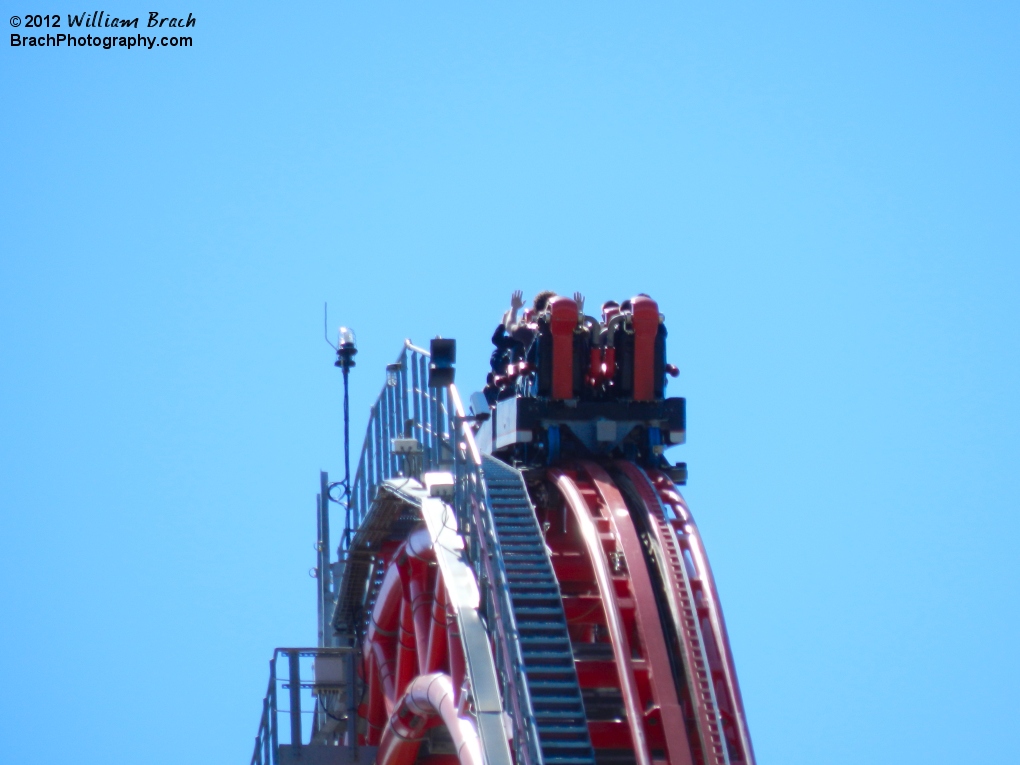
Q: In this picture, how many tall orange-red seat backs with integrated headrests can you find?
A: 2